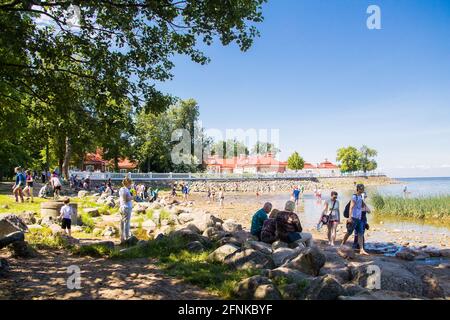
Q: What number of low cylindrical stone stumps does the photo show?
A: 1